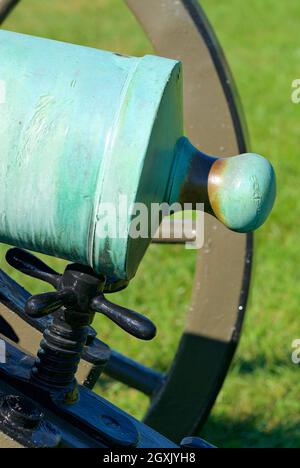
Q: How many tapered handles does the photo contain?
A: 3